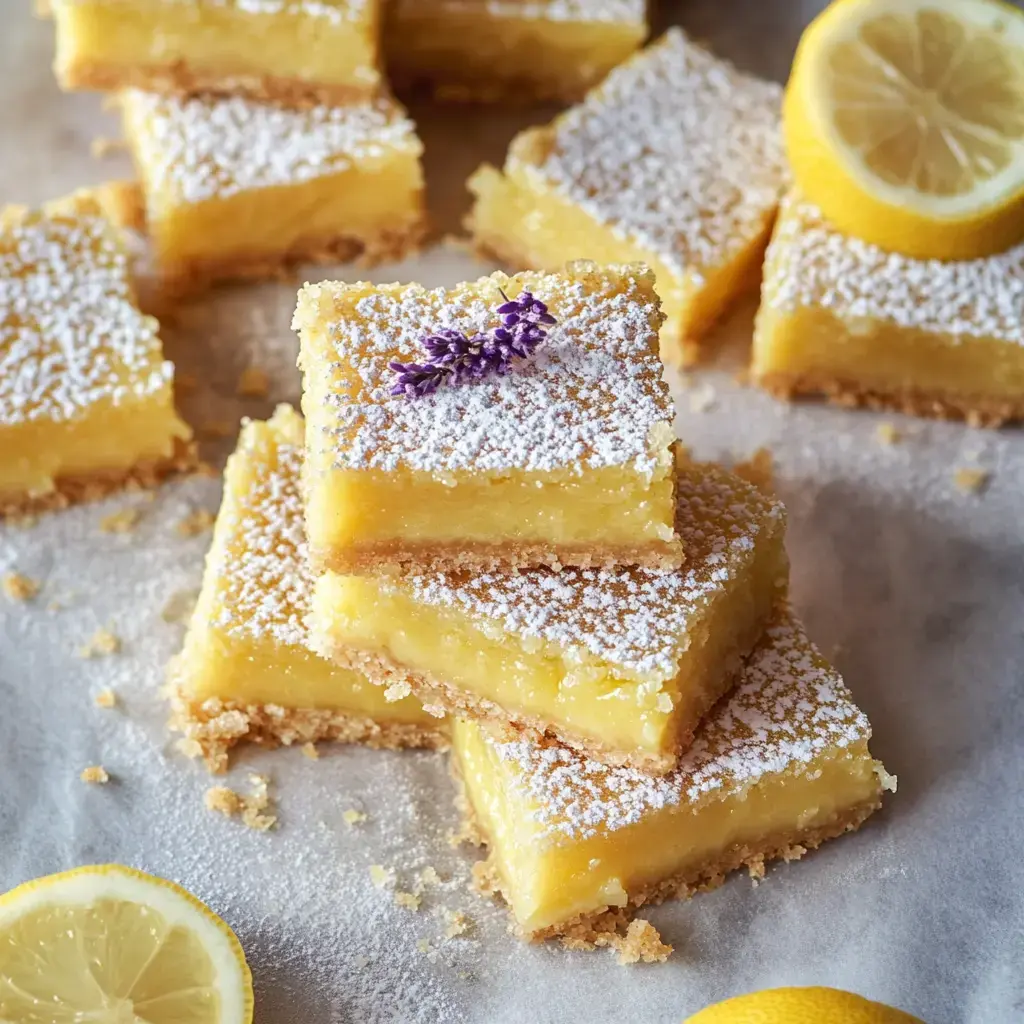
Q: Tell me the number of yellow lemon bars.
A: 10